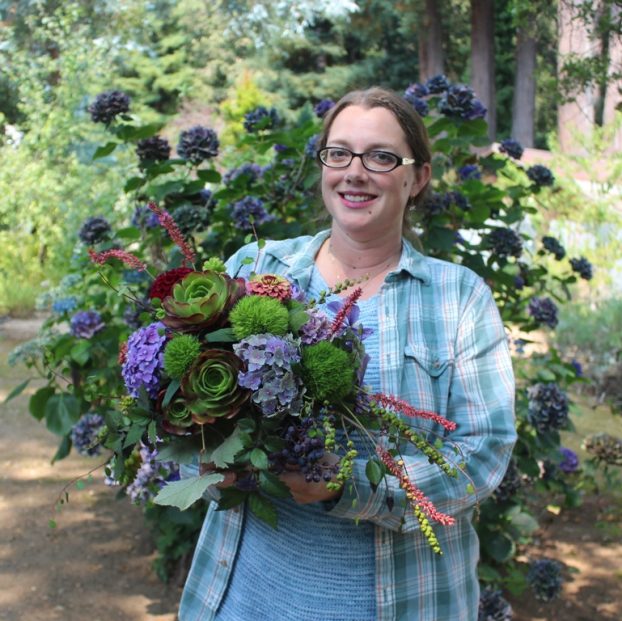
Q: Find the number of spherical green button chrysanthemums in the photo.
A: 3